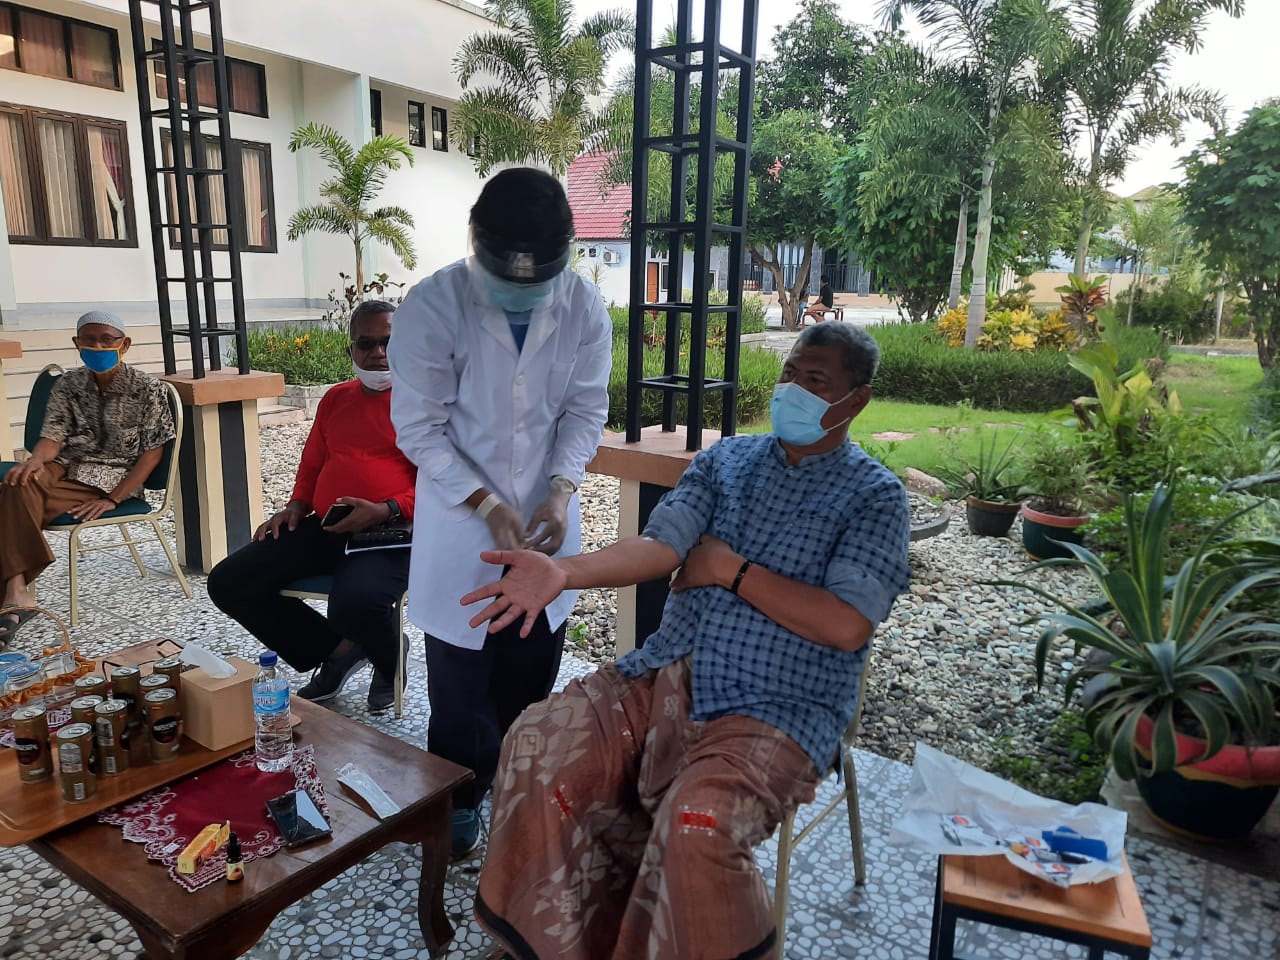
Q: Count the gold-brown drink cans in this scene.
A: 9